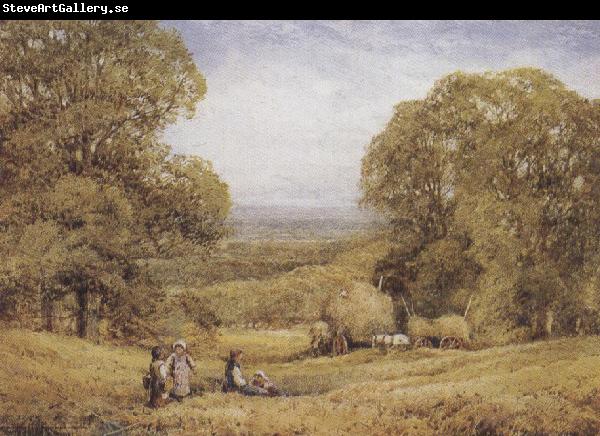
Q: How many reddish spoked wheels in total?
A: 3